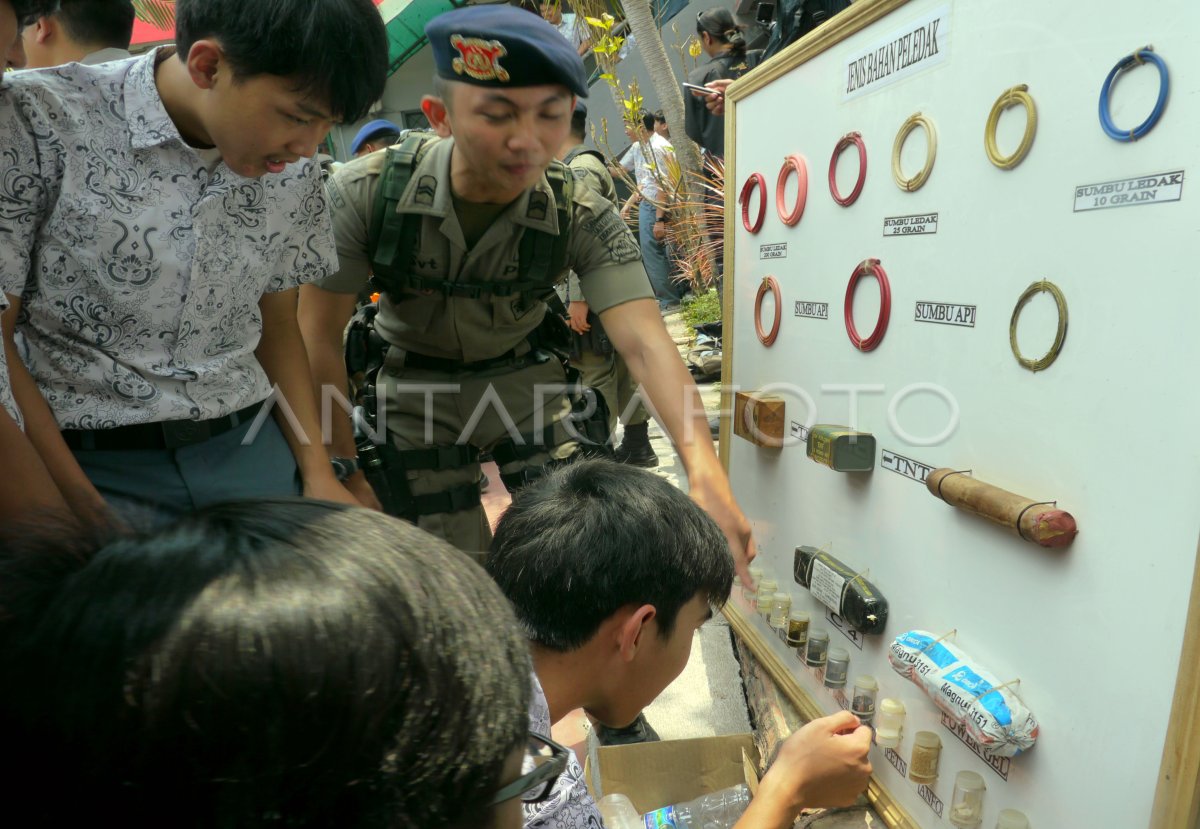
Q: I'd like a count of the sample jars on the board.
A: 12